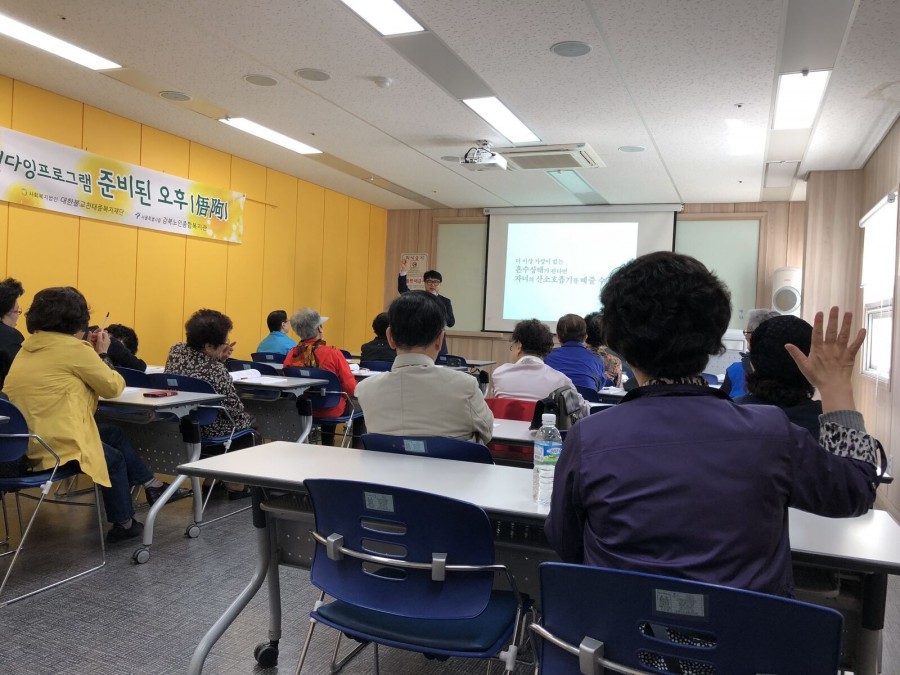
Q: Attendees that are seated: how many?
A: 14